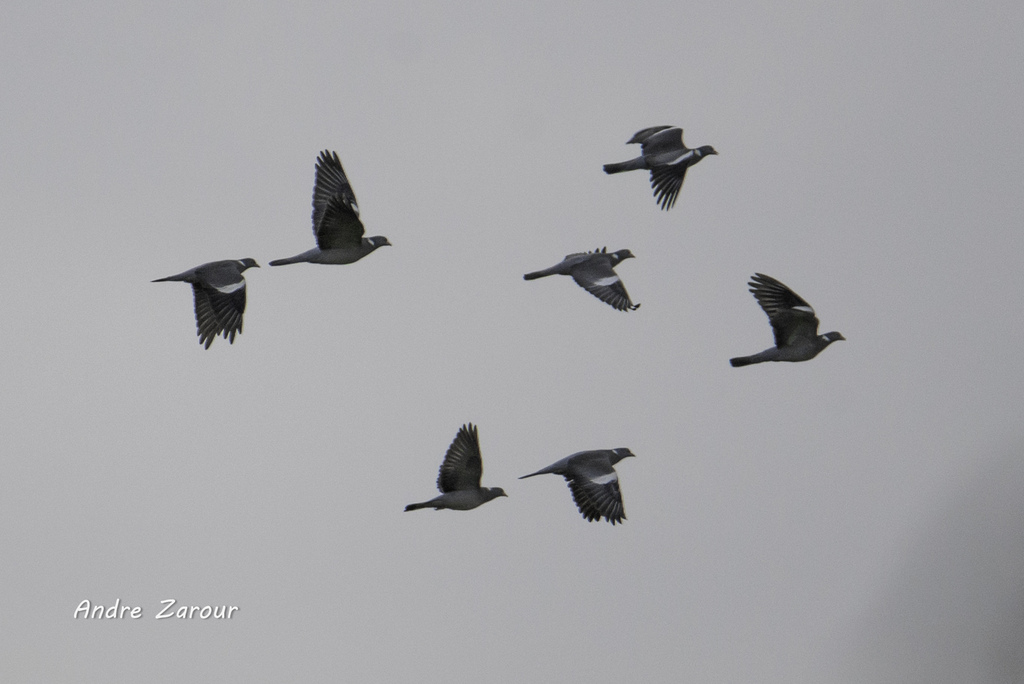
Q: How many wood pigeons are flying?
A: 7